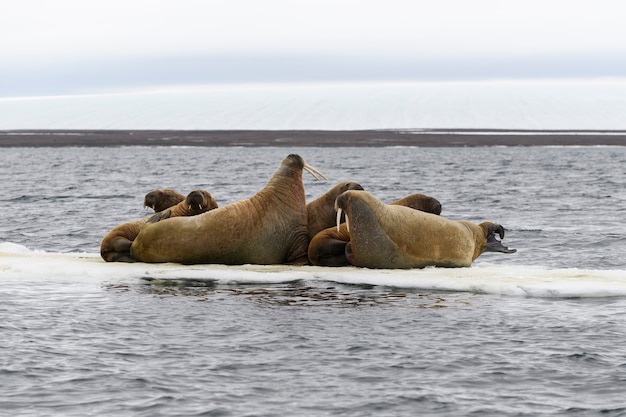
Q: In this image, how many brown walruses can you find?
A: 6